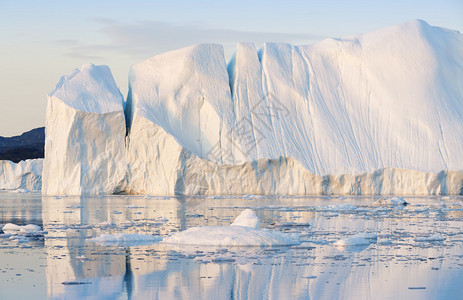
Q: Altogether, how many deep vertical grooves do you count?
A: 3